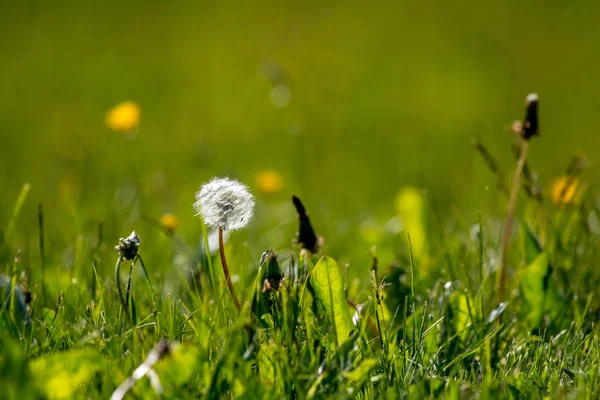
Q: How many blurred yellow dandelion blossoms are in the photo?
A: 4